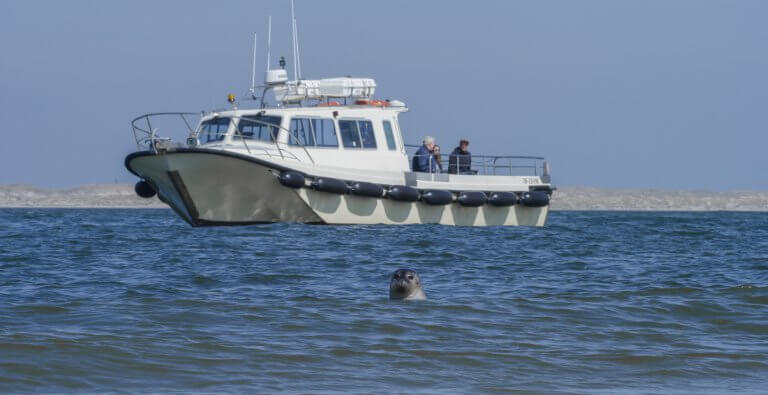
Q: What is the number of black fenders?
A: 9